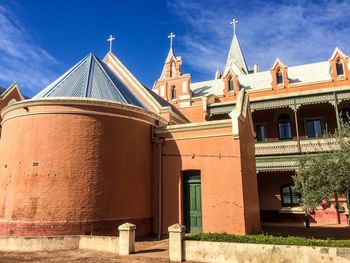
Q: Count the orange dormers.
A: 3